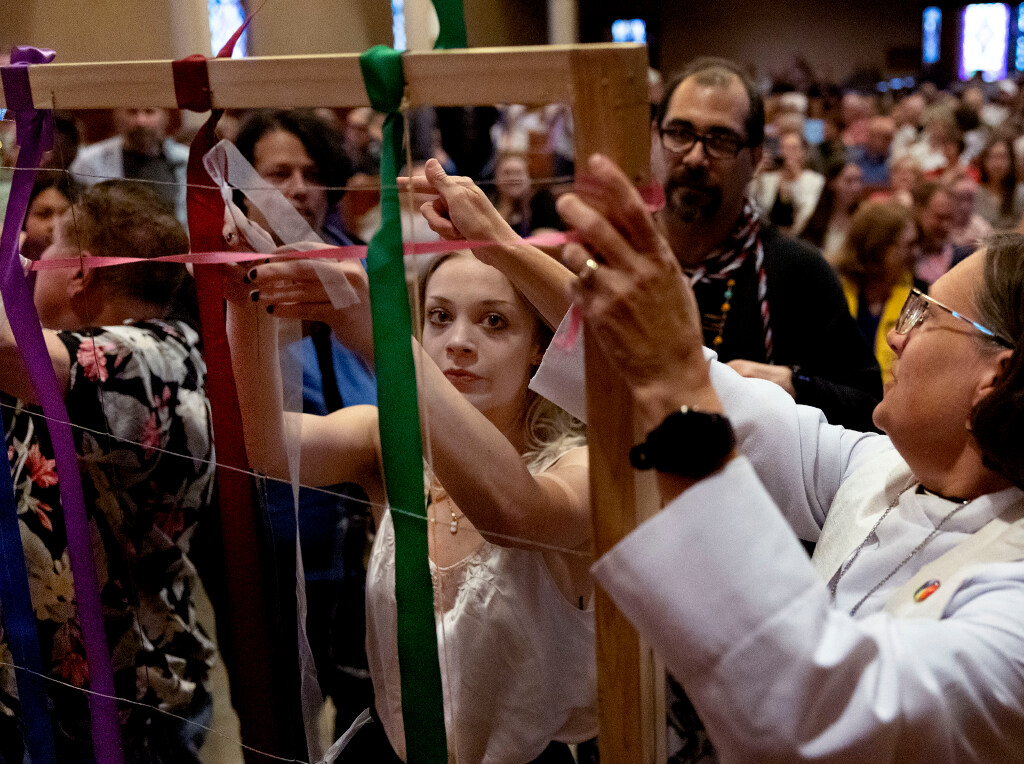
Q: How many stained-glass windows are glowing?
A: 6